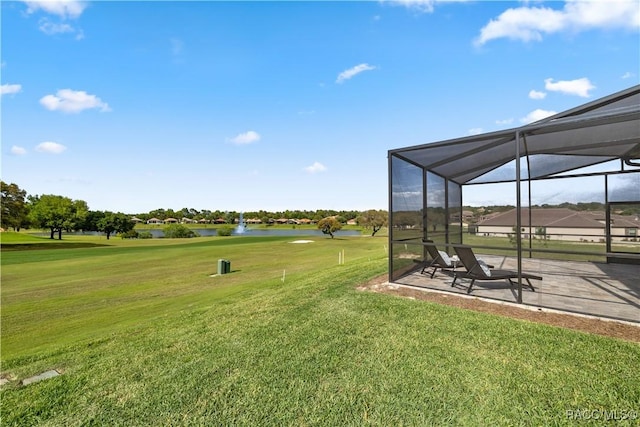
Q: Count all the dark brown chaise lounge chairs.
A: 2